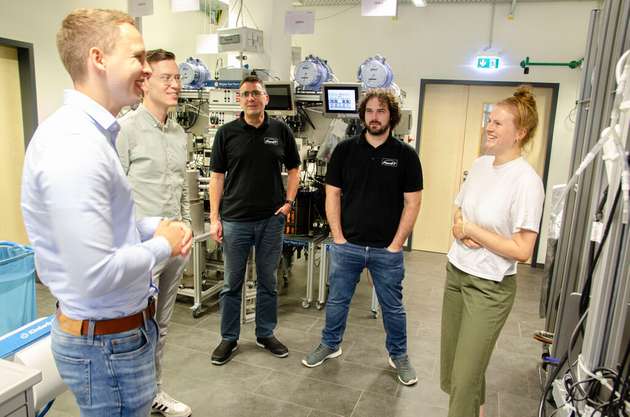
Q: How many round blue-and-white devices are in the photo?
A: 3